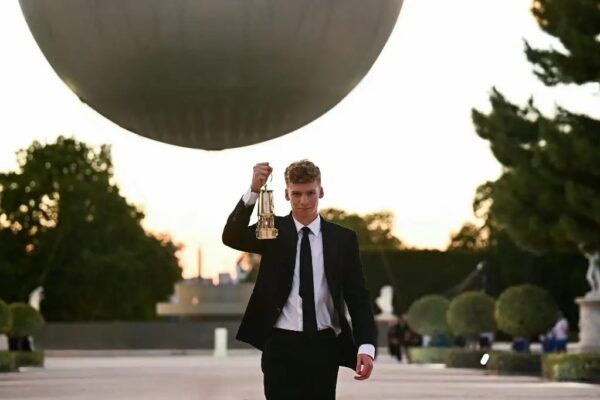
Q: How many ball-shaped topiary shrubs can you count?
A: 5